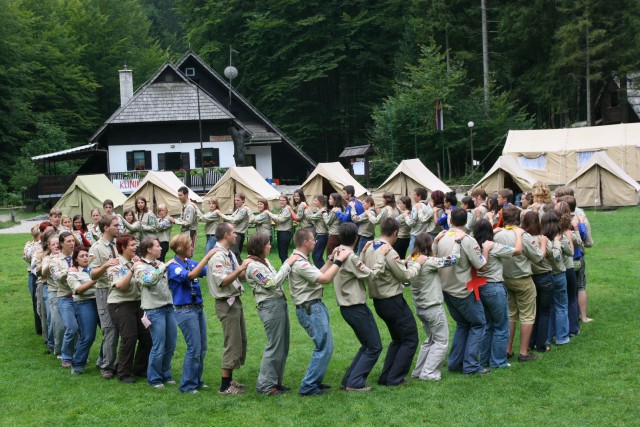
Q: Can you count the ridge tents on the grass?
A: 7